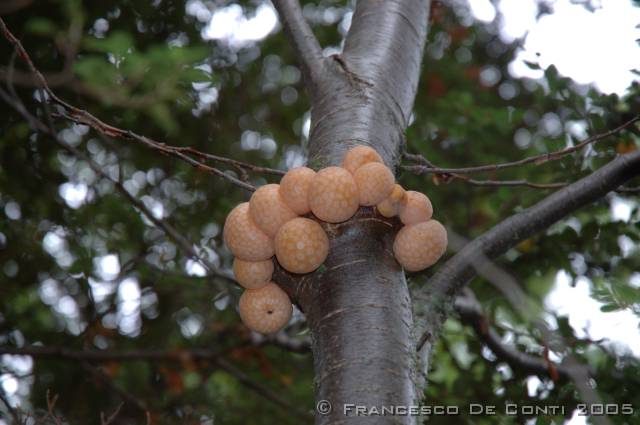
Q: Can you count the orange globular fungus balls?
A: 12